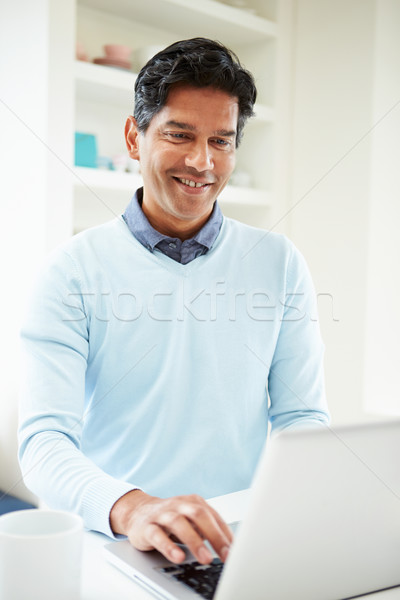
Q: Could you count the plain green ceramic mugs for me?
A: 0